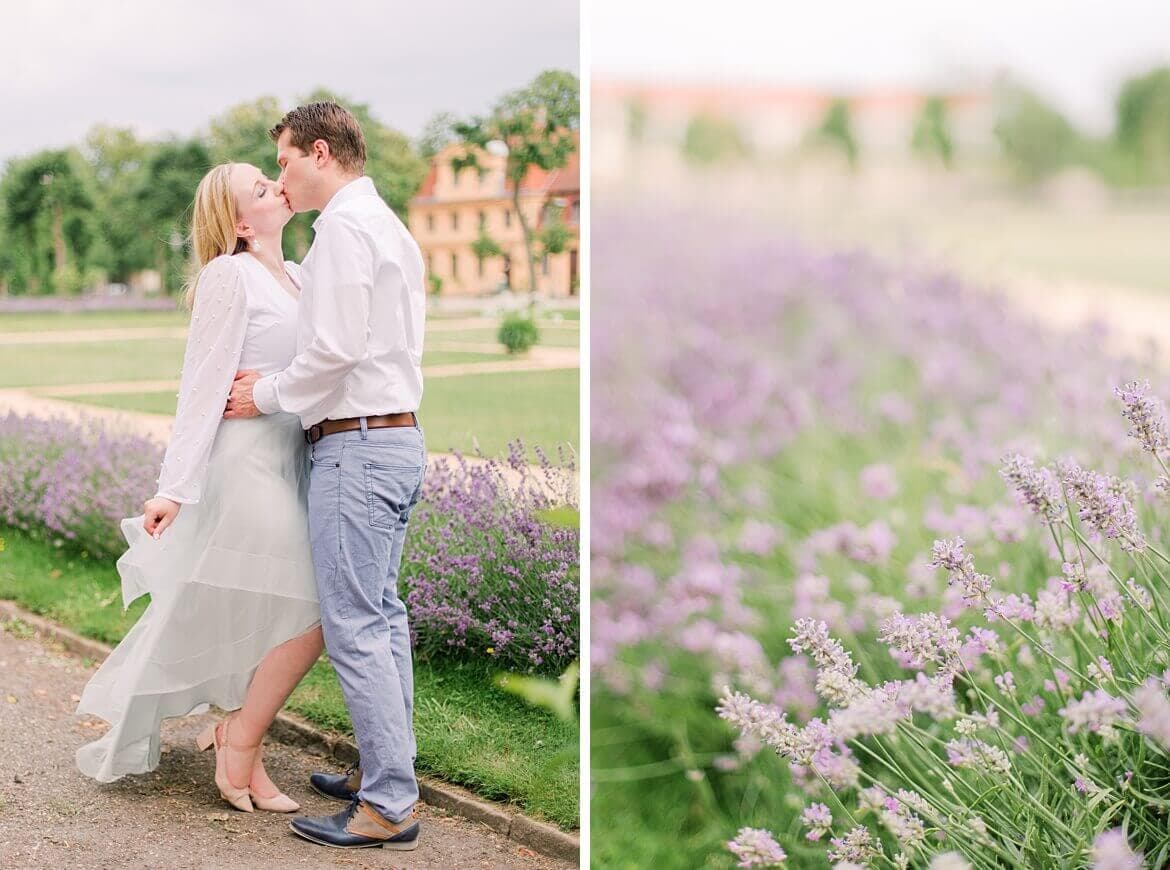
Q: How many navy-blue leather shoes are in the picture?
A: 2